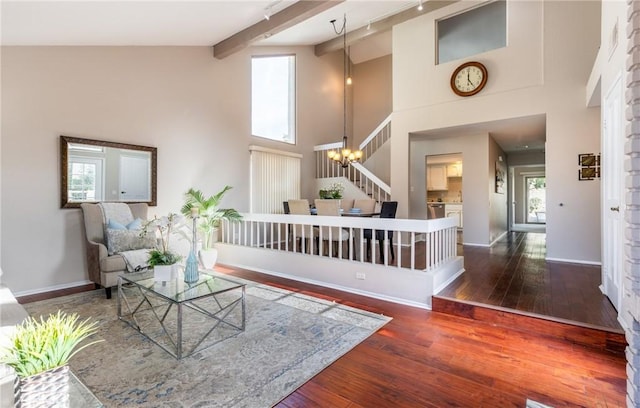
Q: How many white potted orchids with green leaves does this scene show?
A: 1